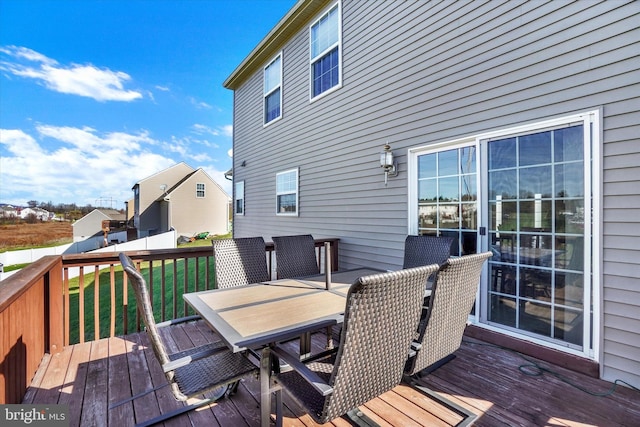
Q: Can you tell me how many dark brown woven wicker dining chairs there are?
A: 6